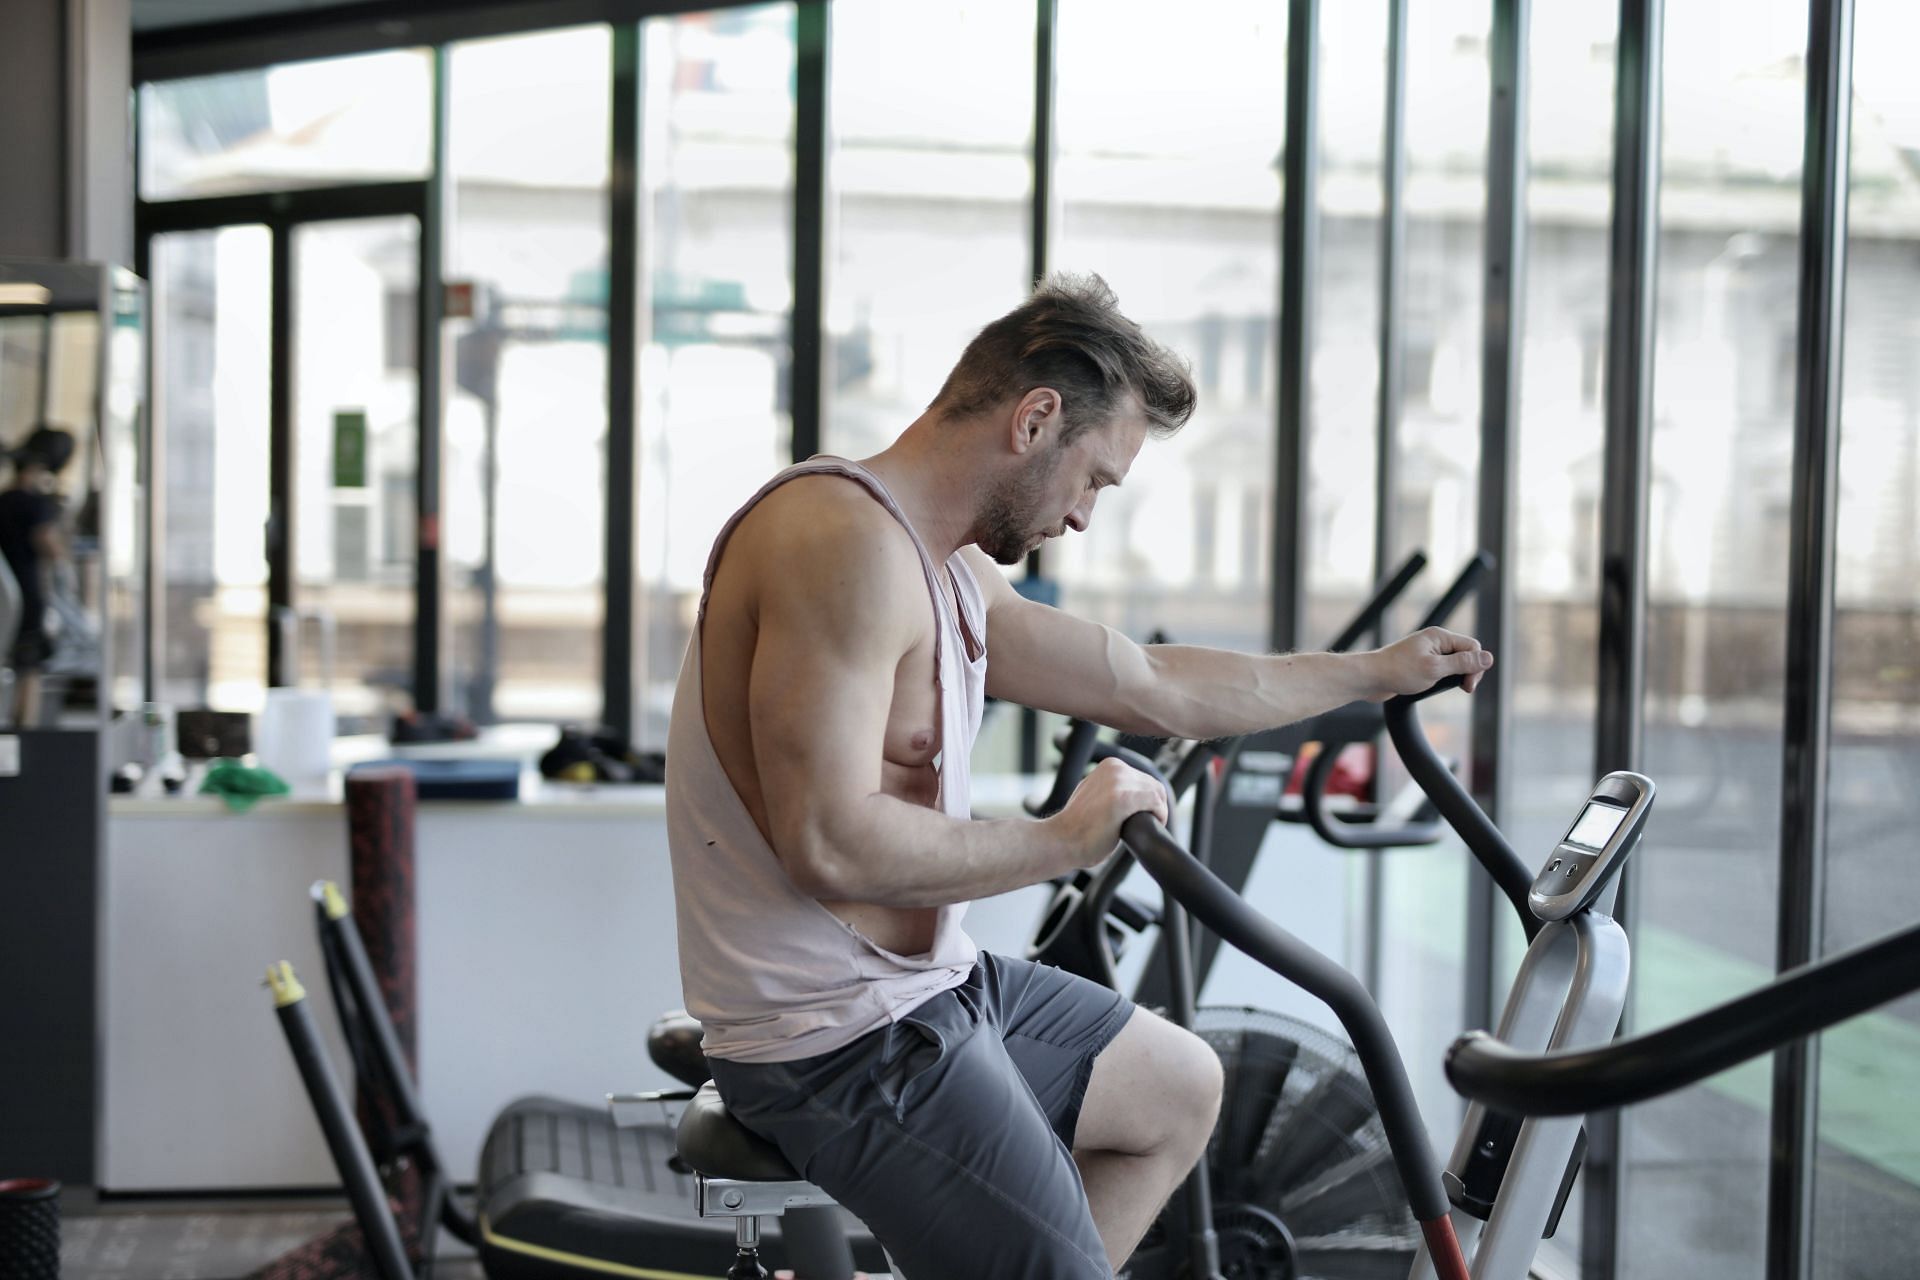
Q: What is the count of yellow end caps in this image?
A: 2